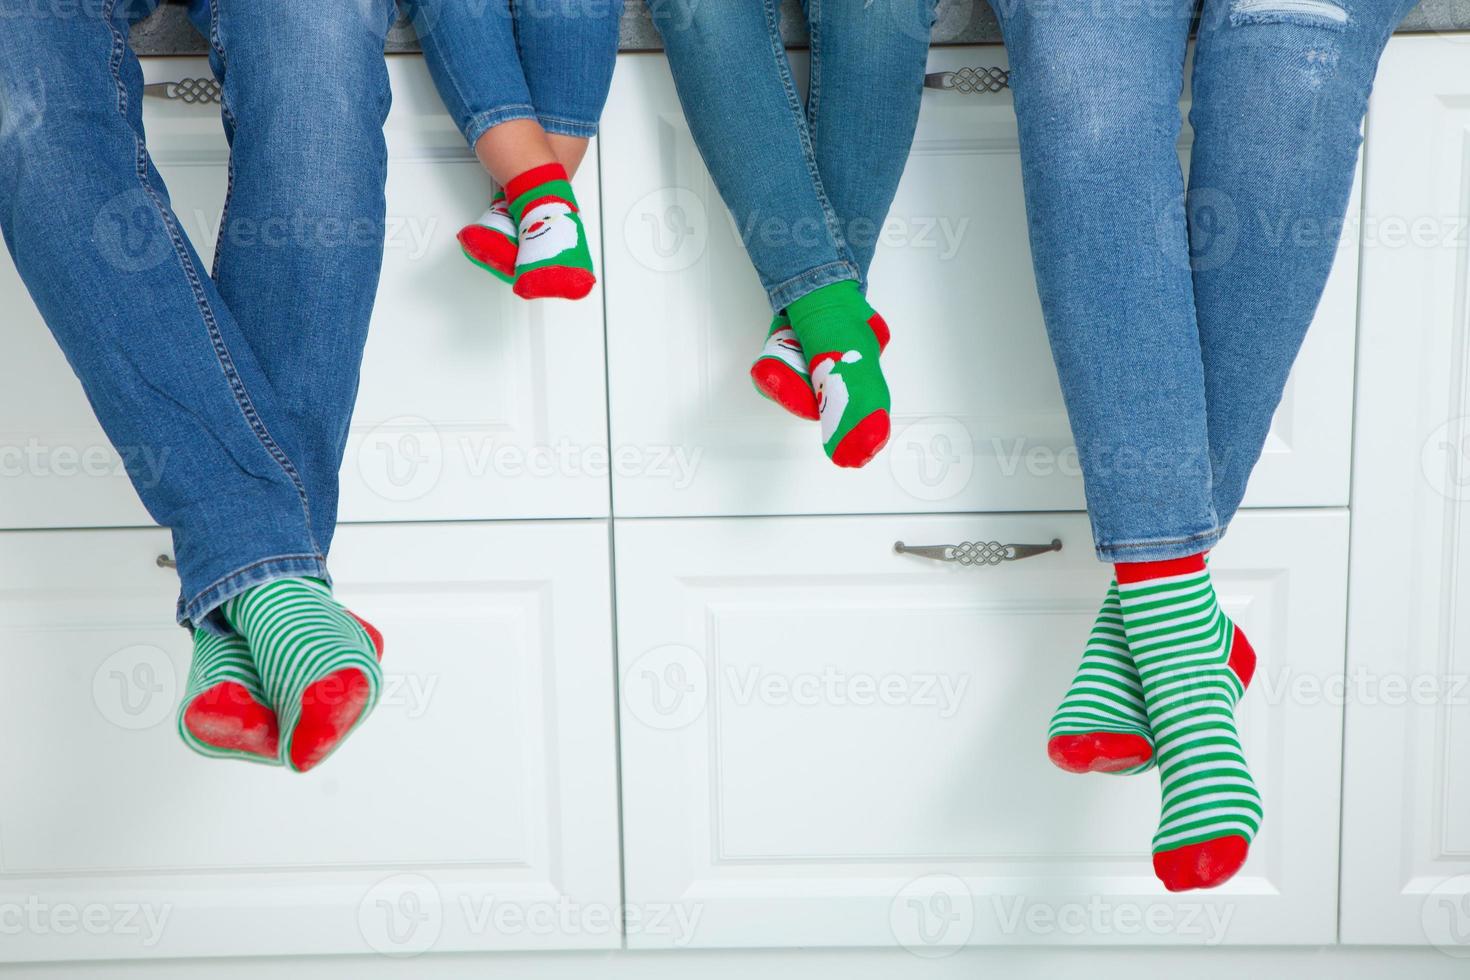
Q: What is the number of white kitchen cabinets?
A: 5